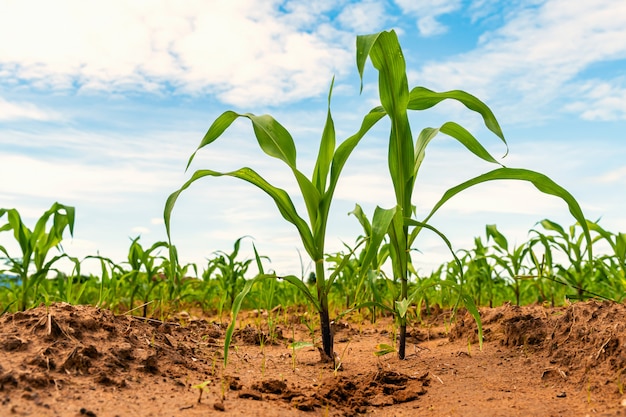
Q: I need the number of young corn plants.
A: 2